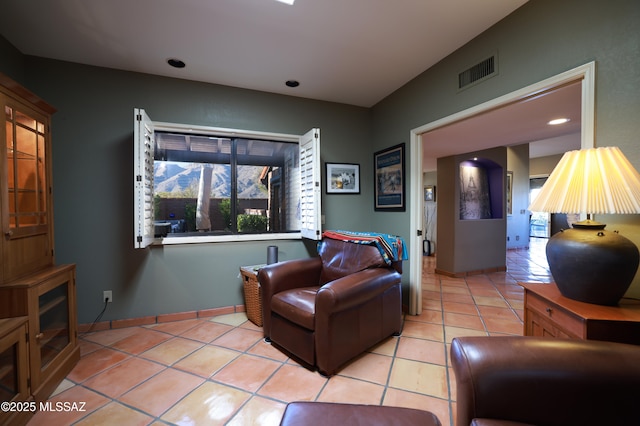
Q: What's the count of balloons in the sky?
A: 0